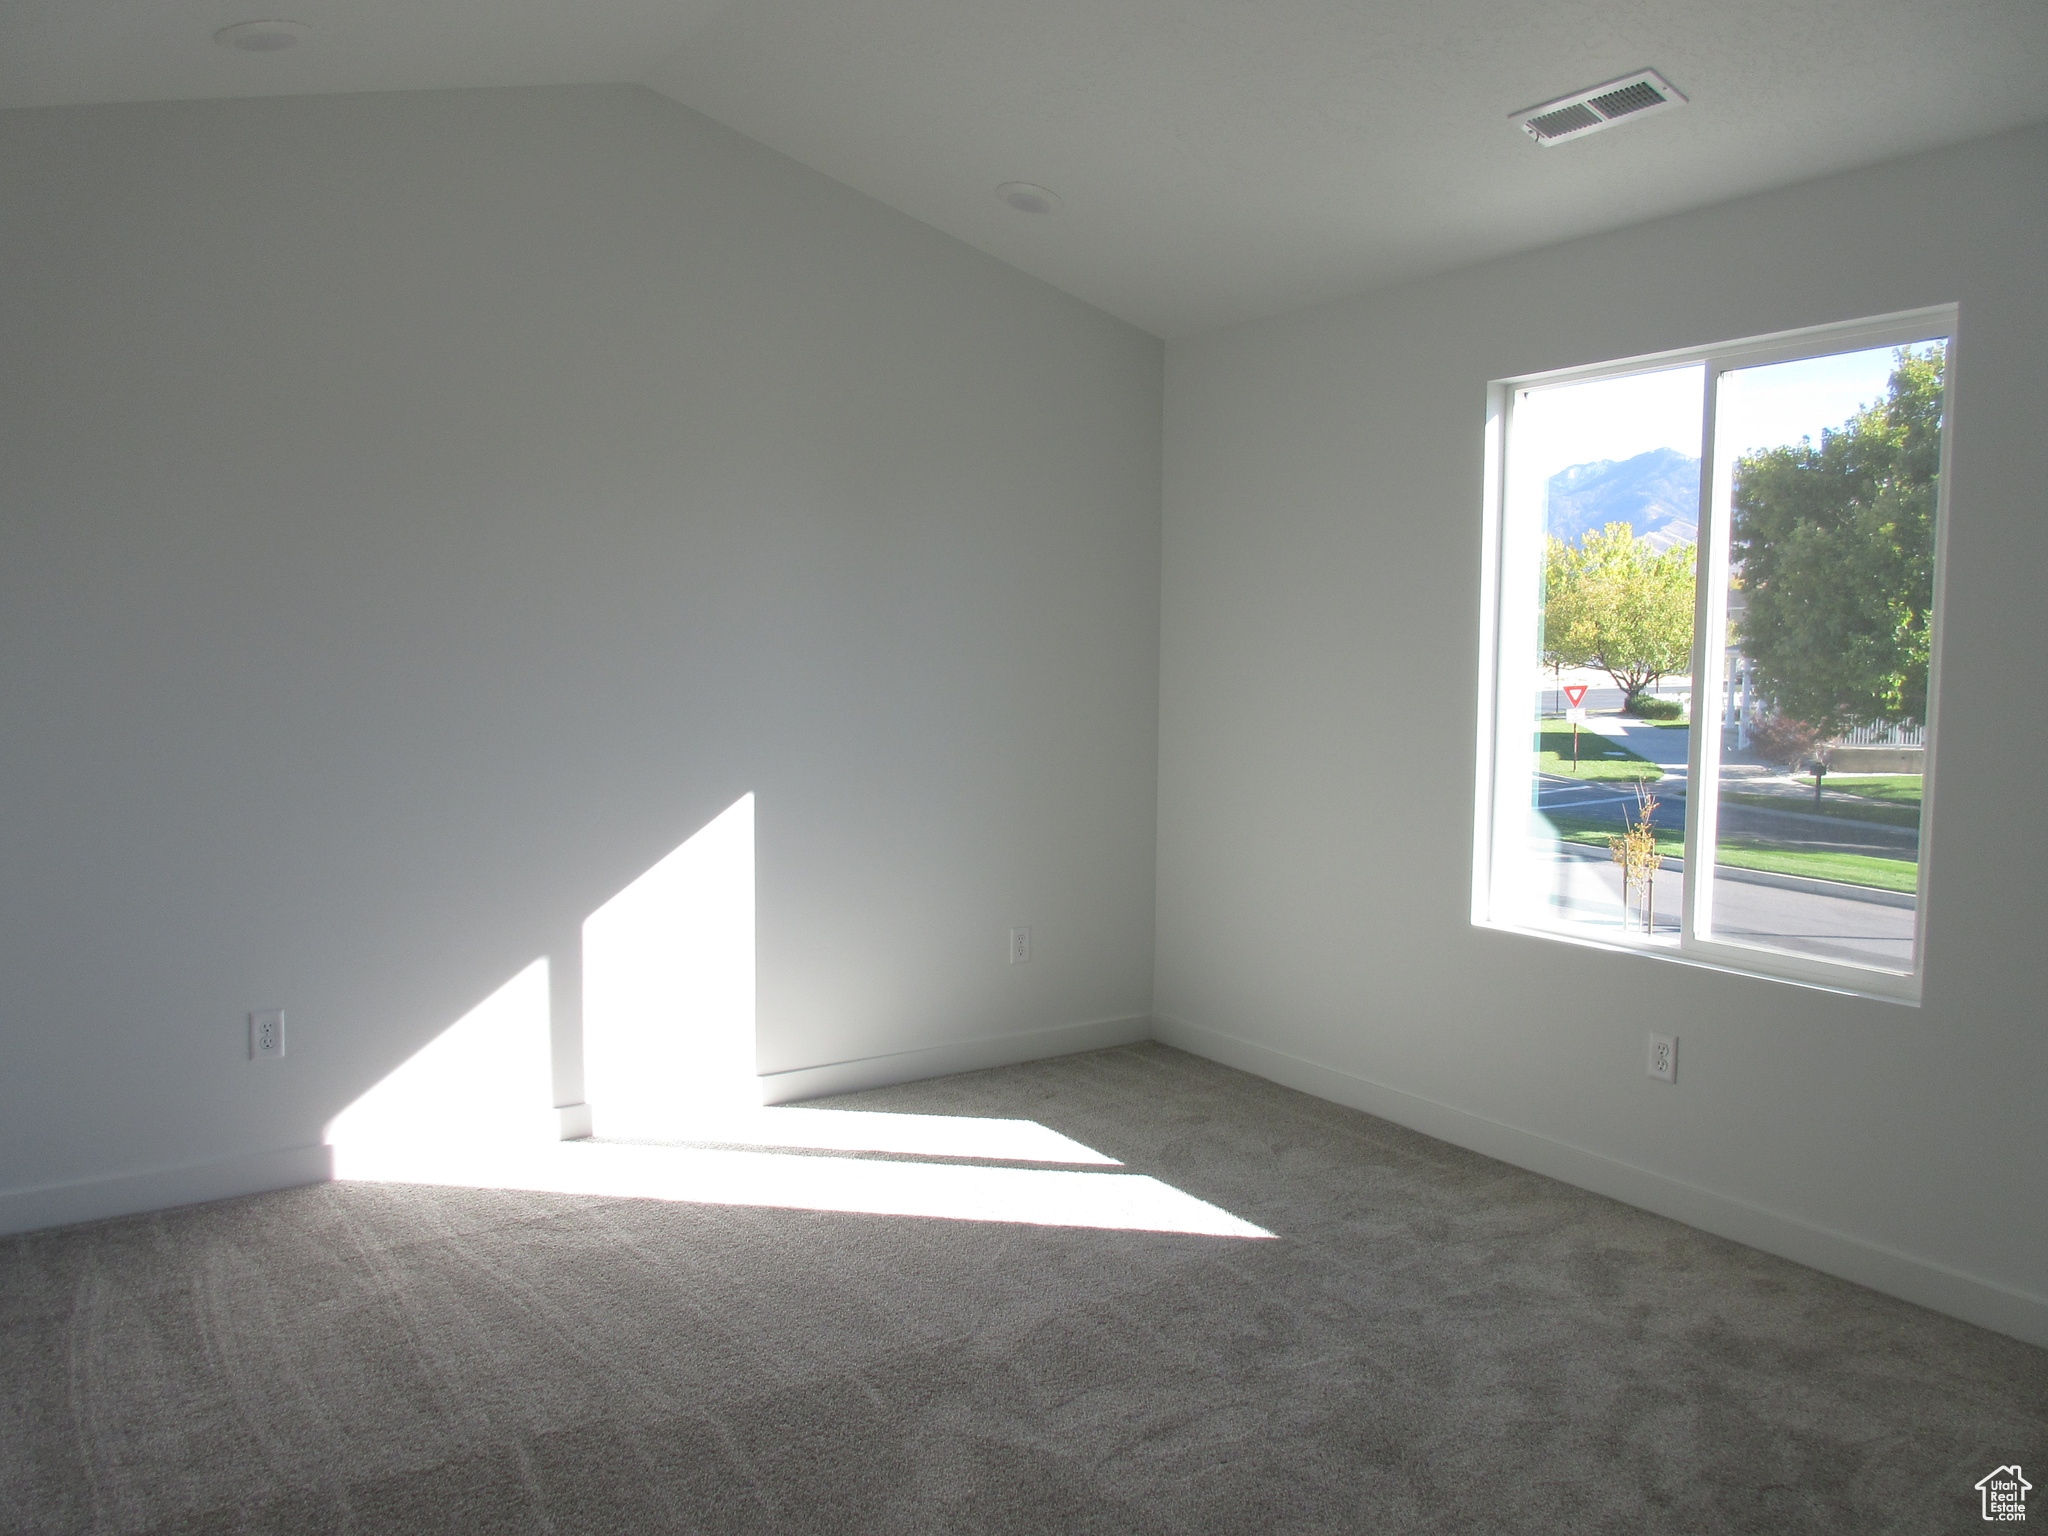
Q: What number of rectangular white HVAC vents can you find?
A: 1